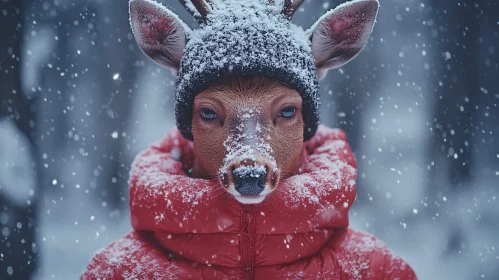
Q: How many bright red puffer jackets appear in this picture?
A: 1